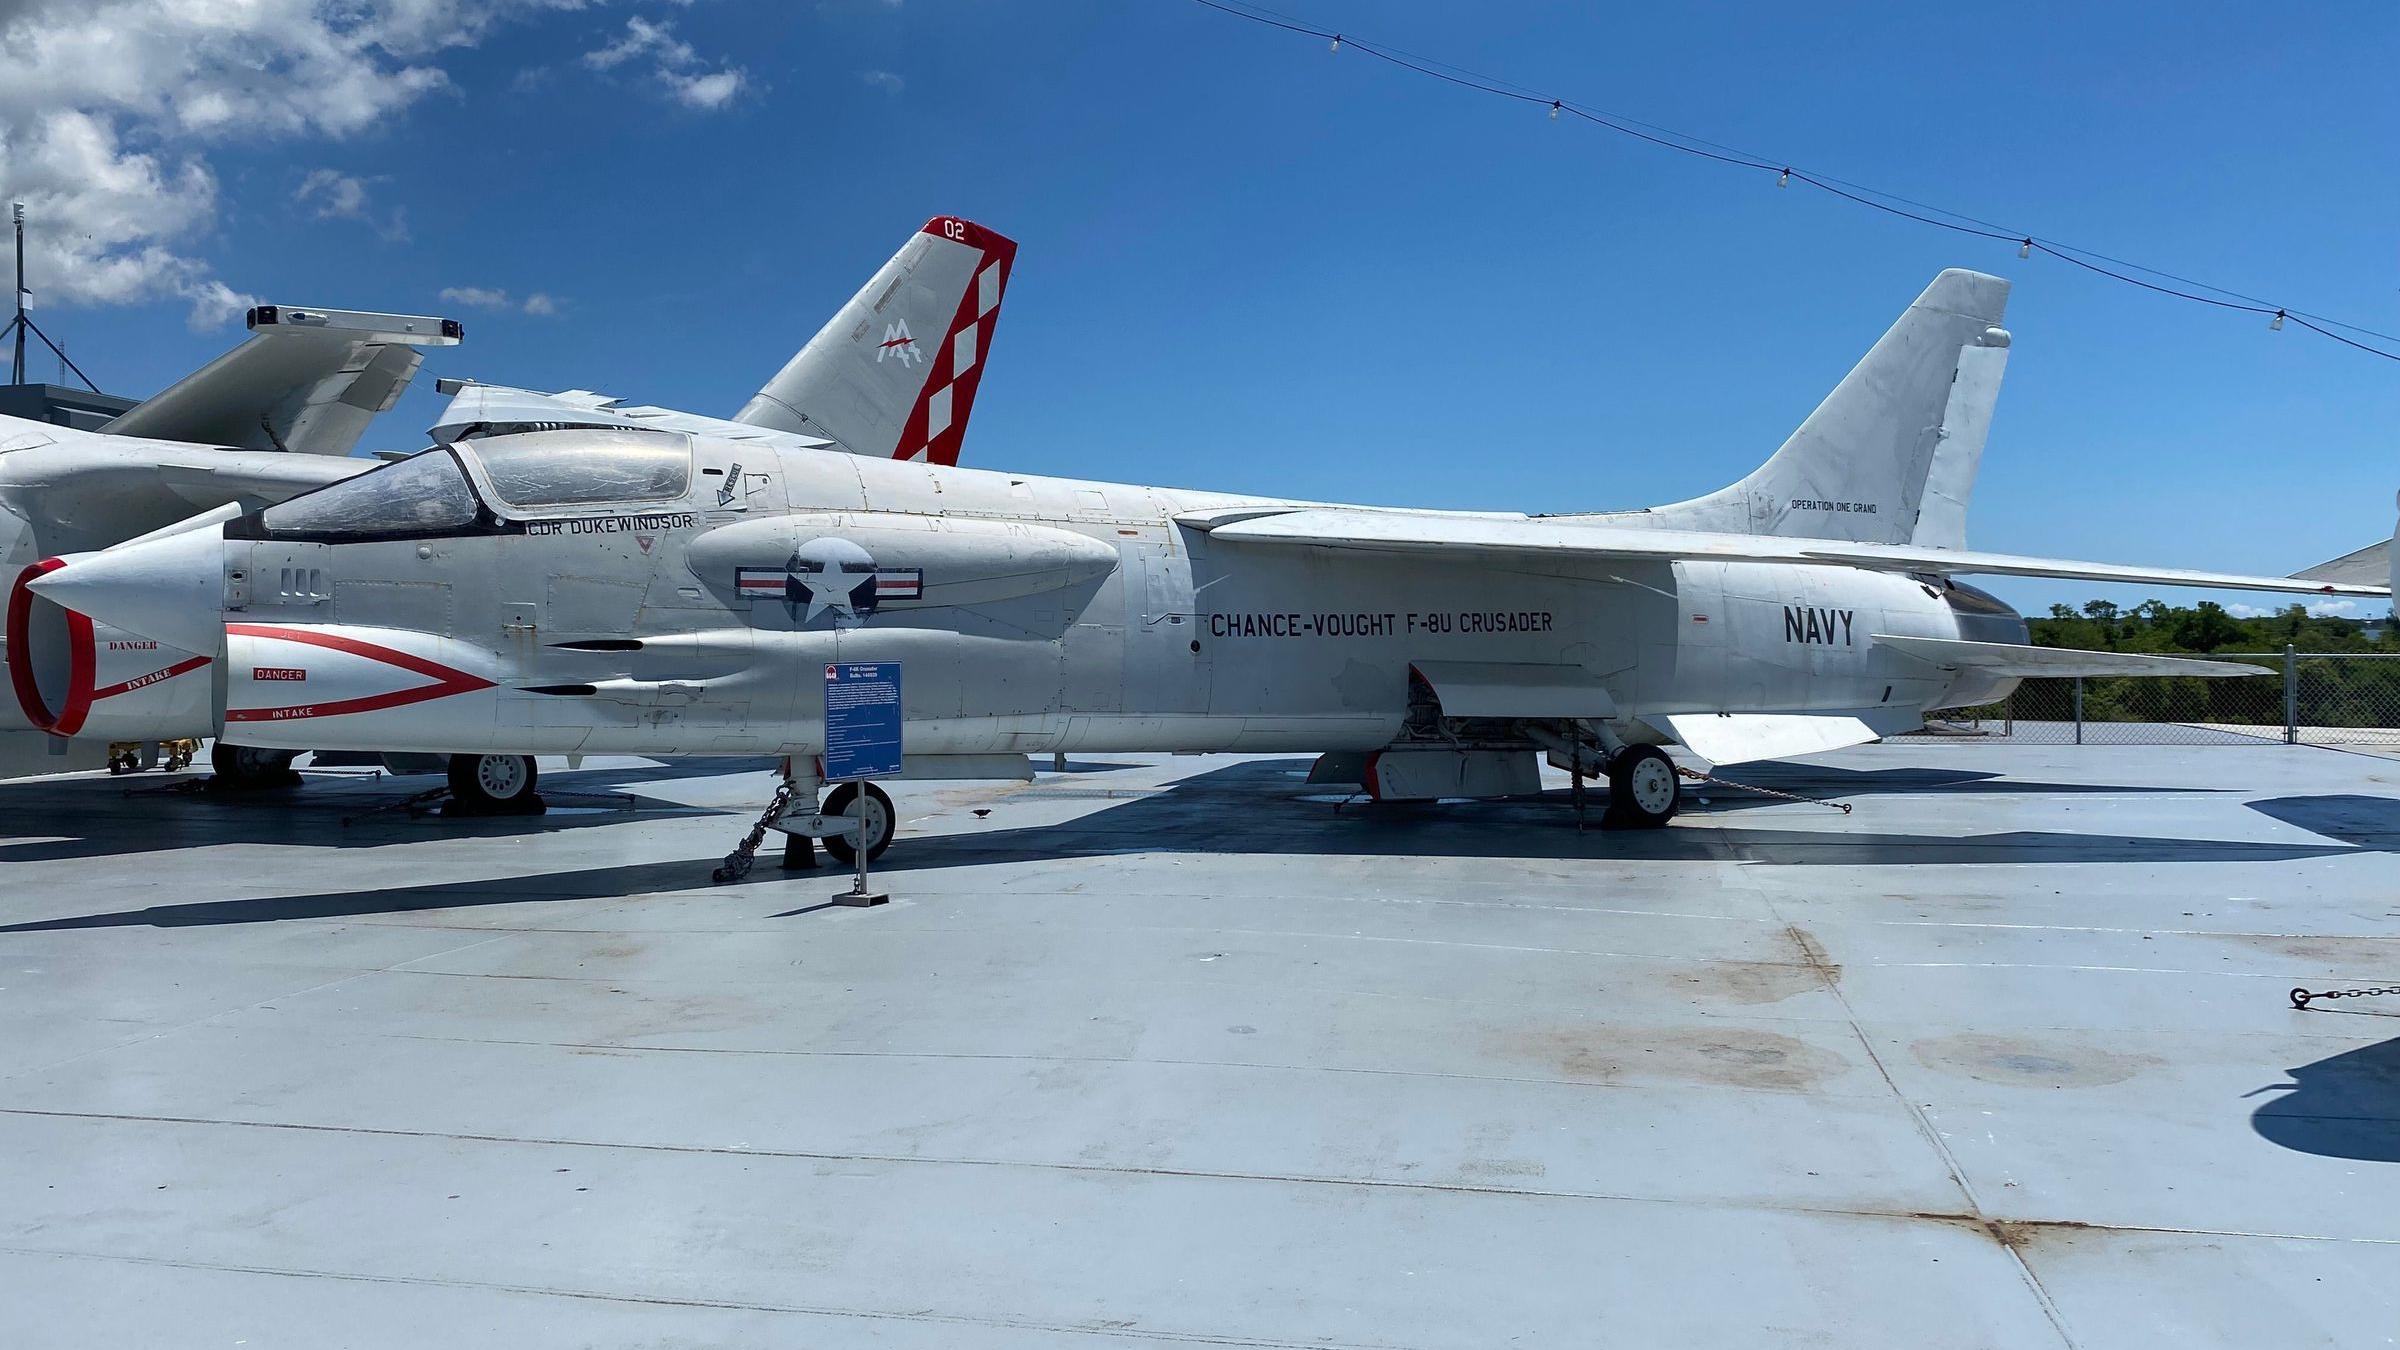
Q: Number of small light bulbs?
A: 5